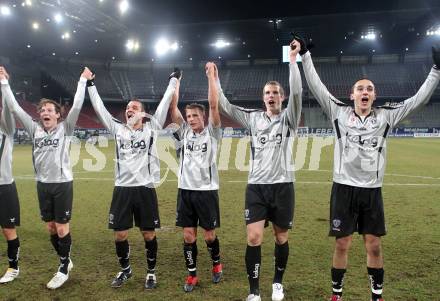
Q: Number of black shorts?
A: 6